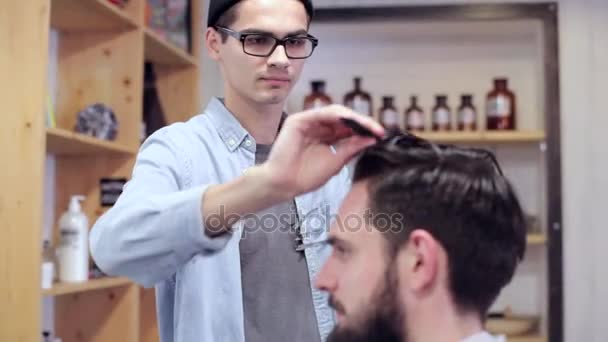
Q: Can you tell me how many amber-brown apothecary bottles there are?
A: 7